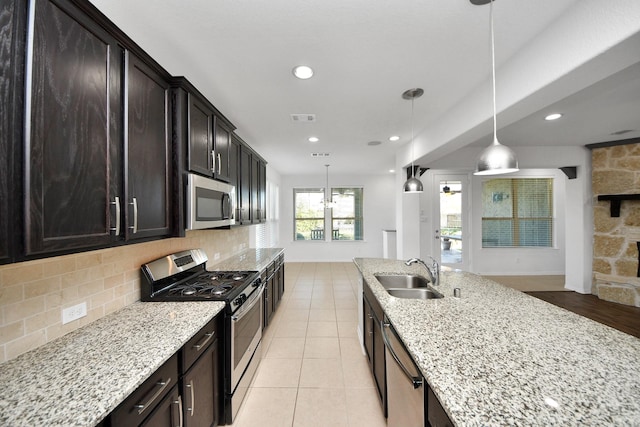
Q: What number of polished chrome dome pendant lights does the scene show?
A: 2